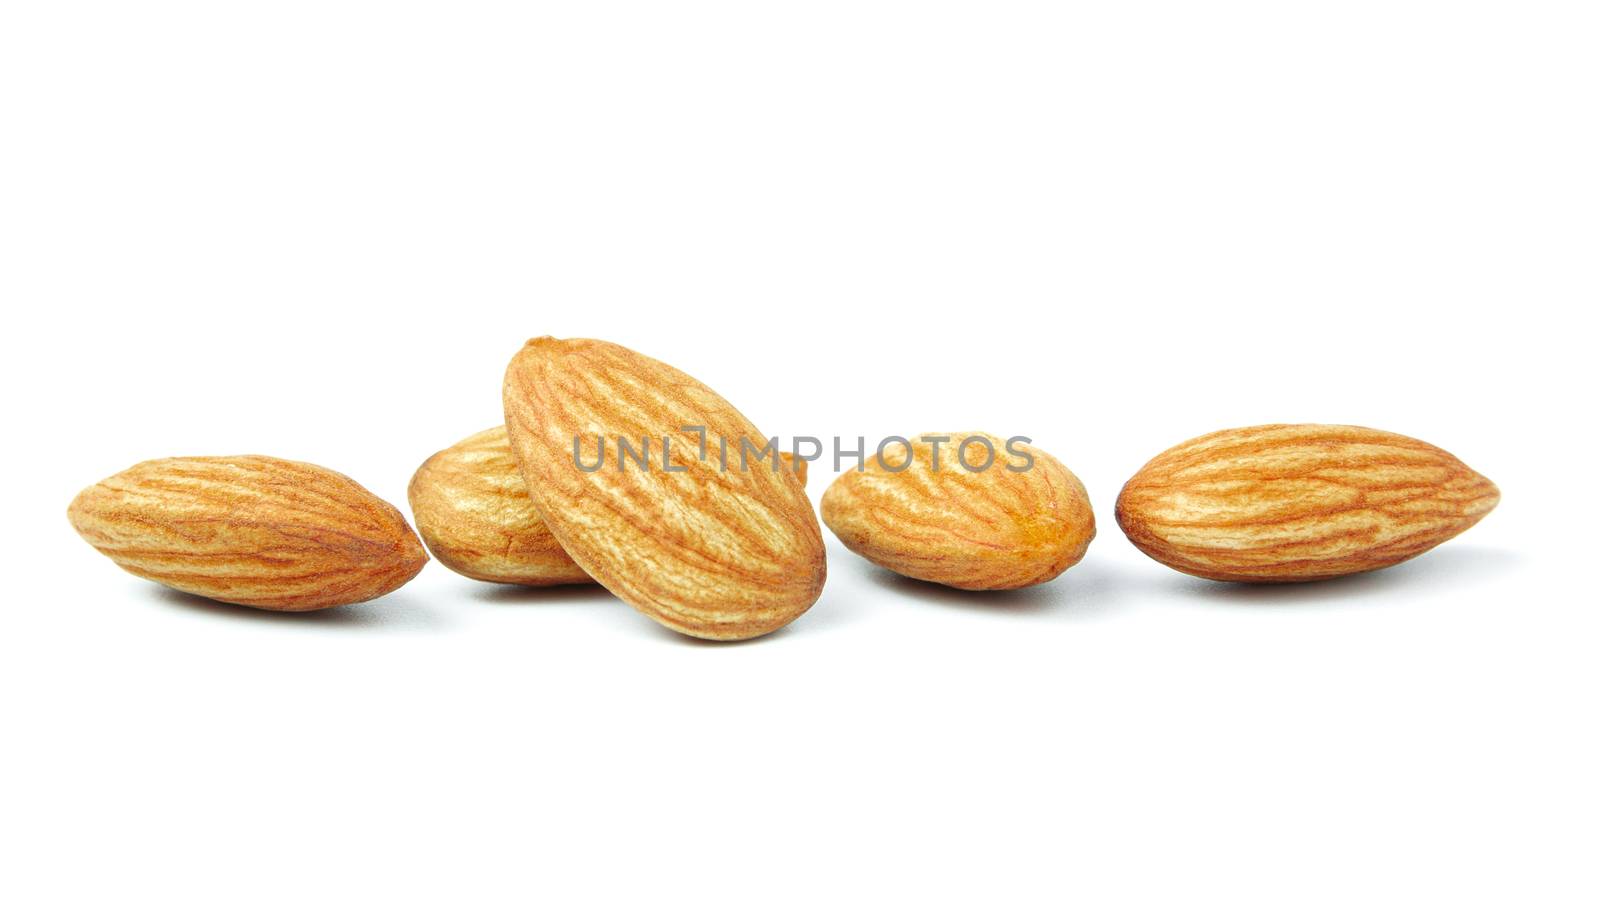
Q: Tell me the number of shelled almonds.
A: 5